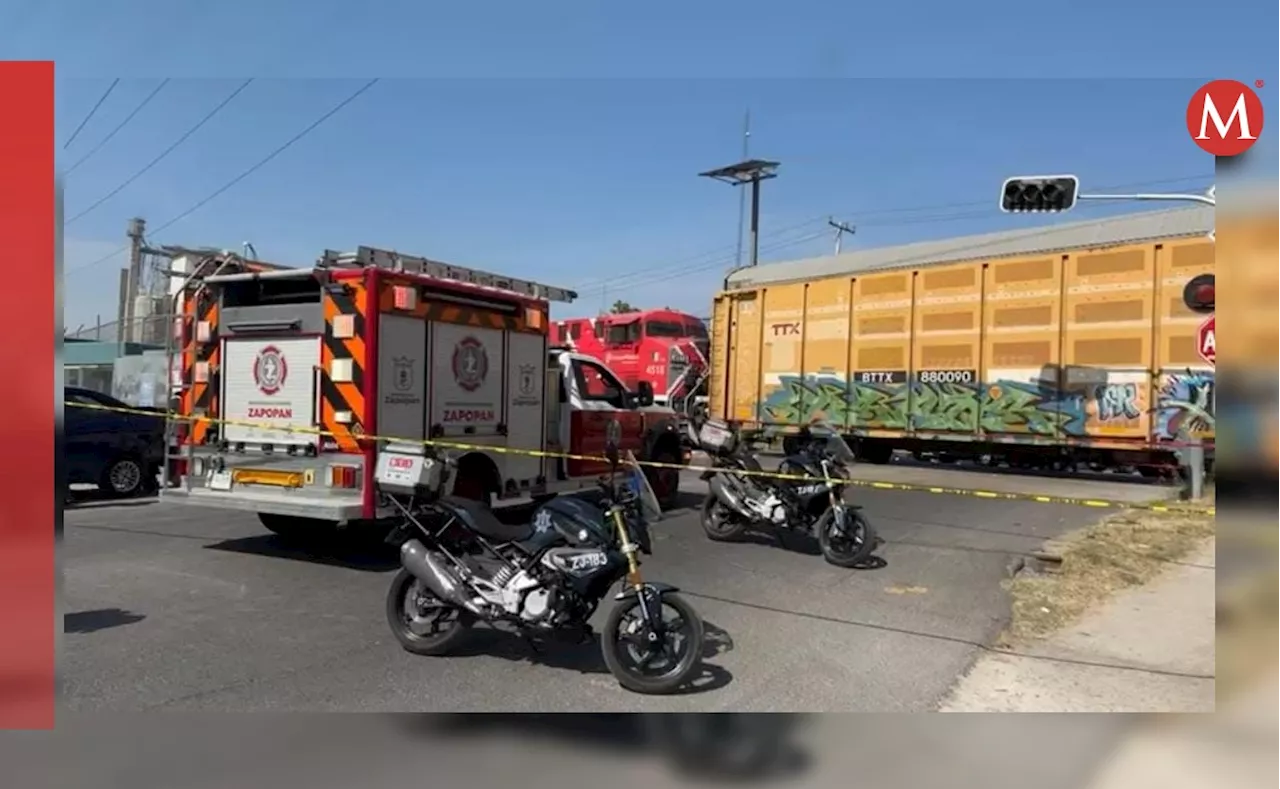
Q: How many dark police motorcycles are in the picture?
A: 2